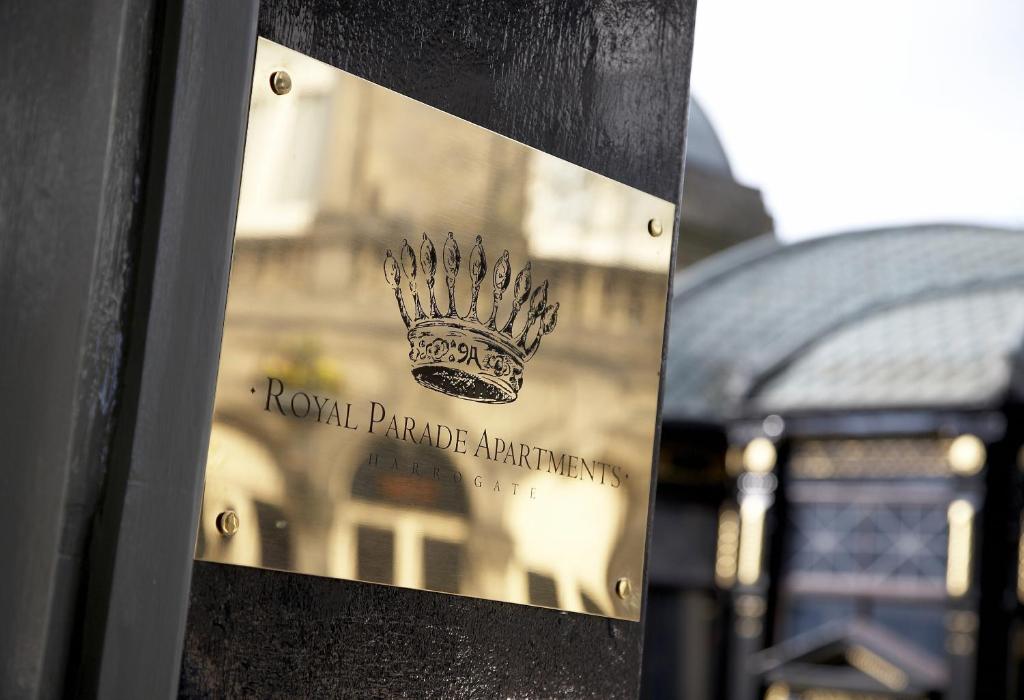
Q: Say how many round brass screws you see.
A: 4